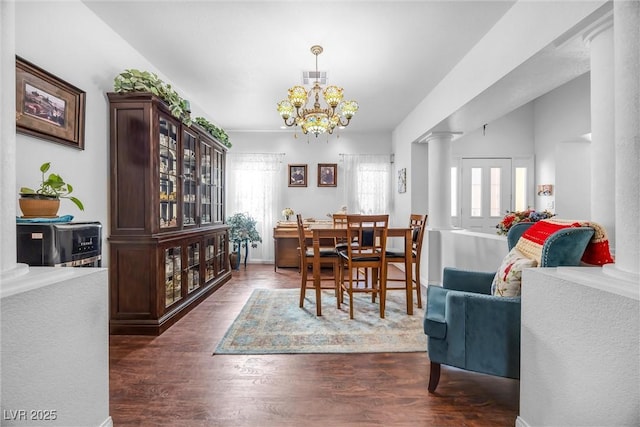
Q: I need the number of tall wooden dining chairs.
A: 4